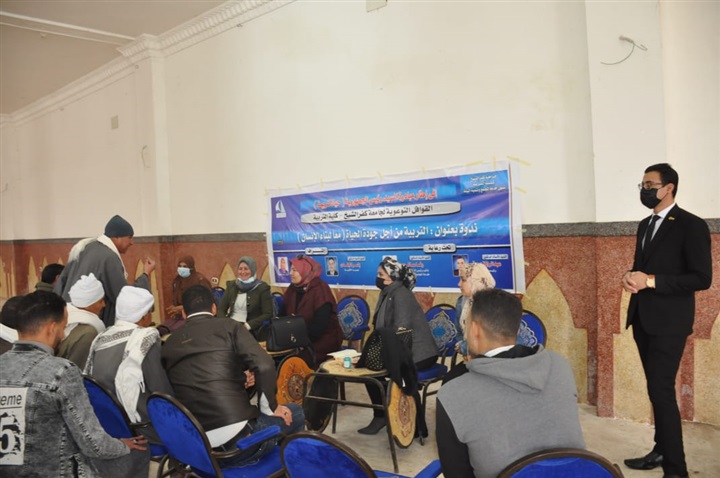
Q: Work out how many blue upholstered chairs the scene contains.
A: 9